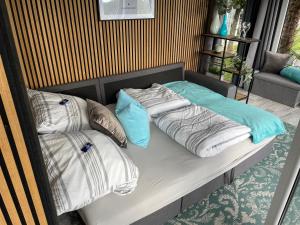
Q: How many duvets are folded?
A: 2